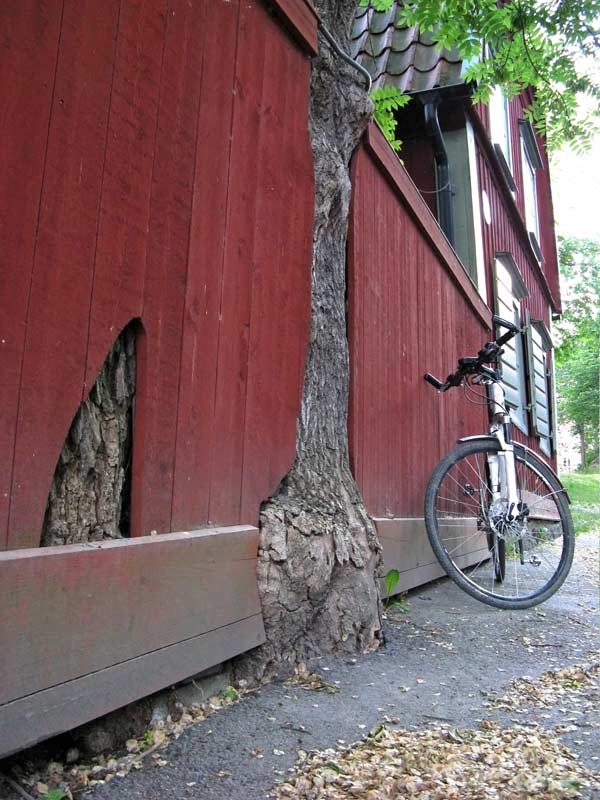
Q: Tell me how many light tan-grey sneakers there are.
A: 0